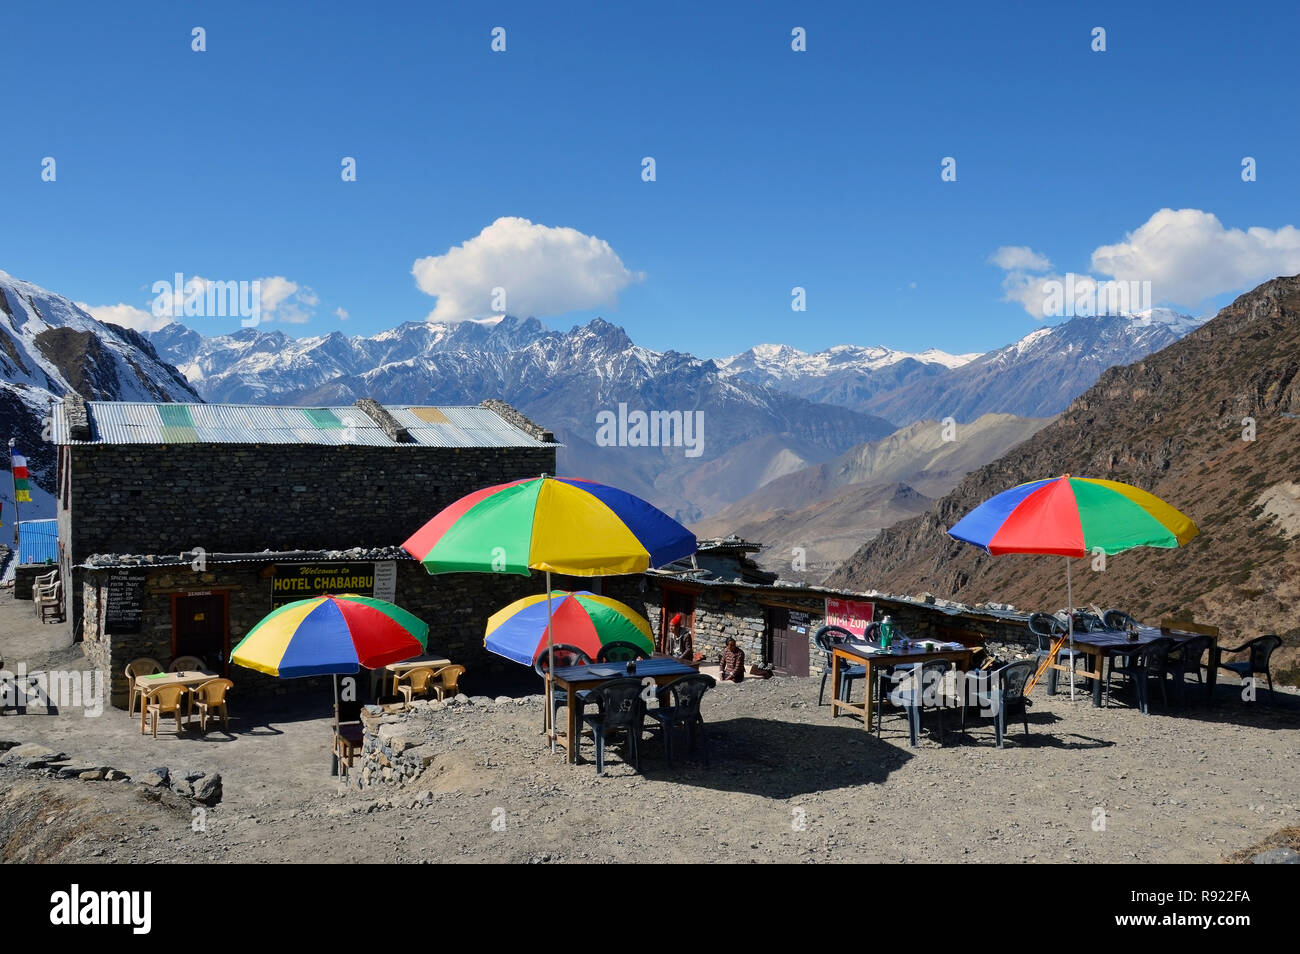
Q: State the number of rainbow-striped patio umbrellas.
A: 4